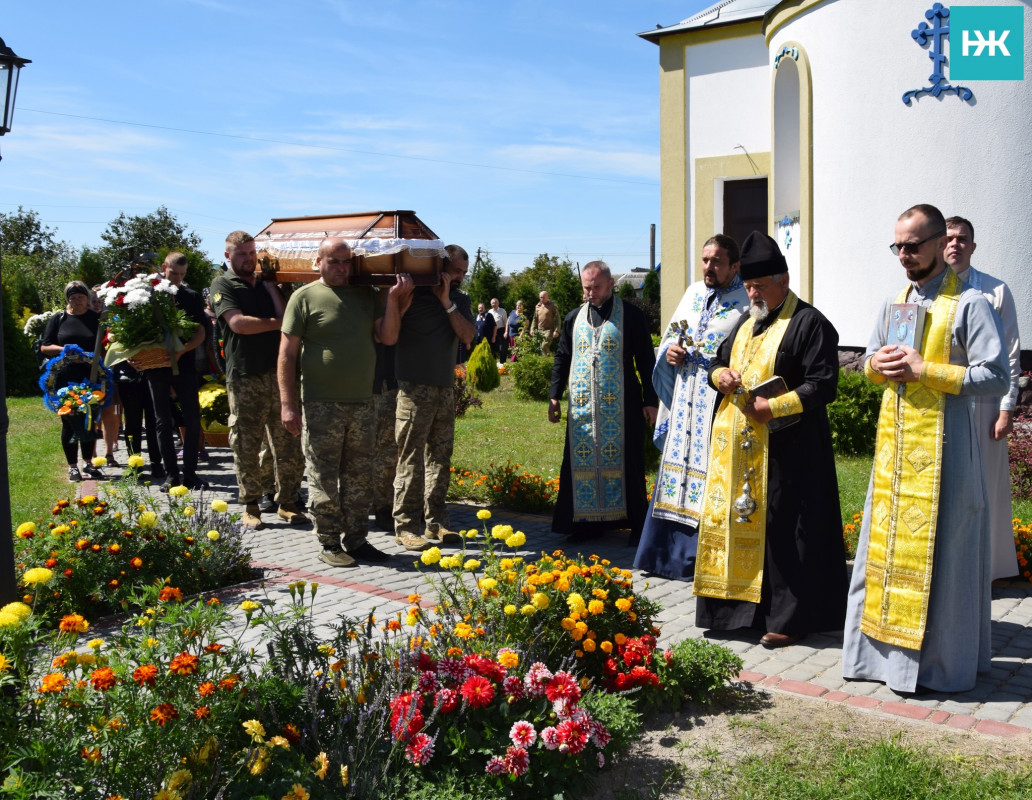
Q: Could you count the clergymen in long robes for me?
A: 5